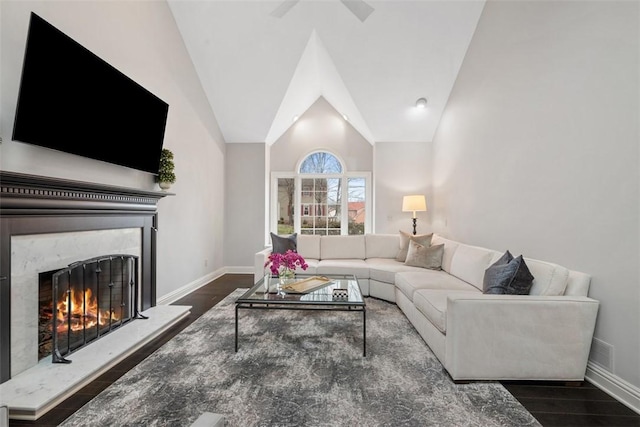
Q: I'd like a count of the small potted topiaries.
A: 1